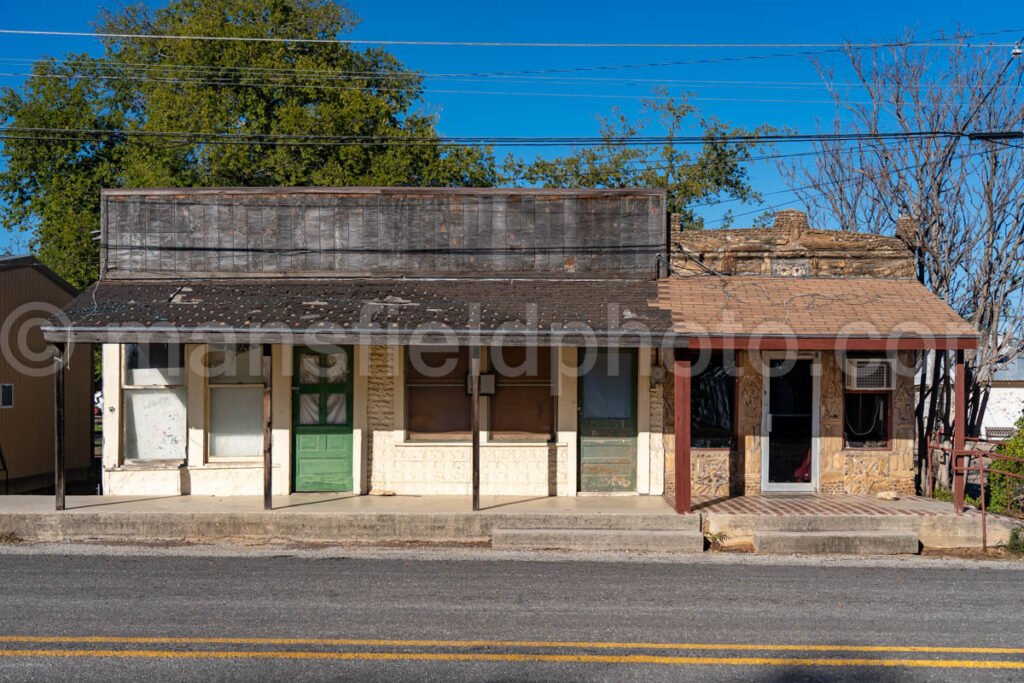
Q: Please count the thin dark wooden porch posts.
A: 3